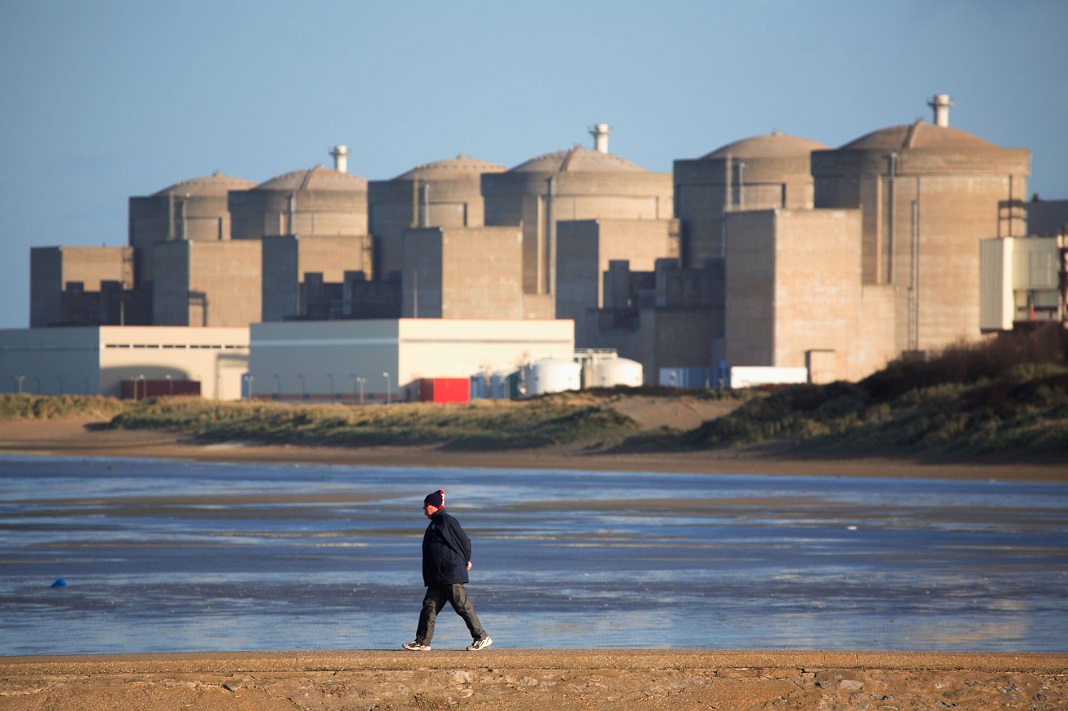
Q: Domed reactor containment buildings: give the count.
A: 6